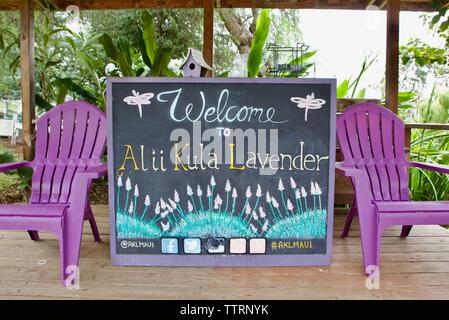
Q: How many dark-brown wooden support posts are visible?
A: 3